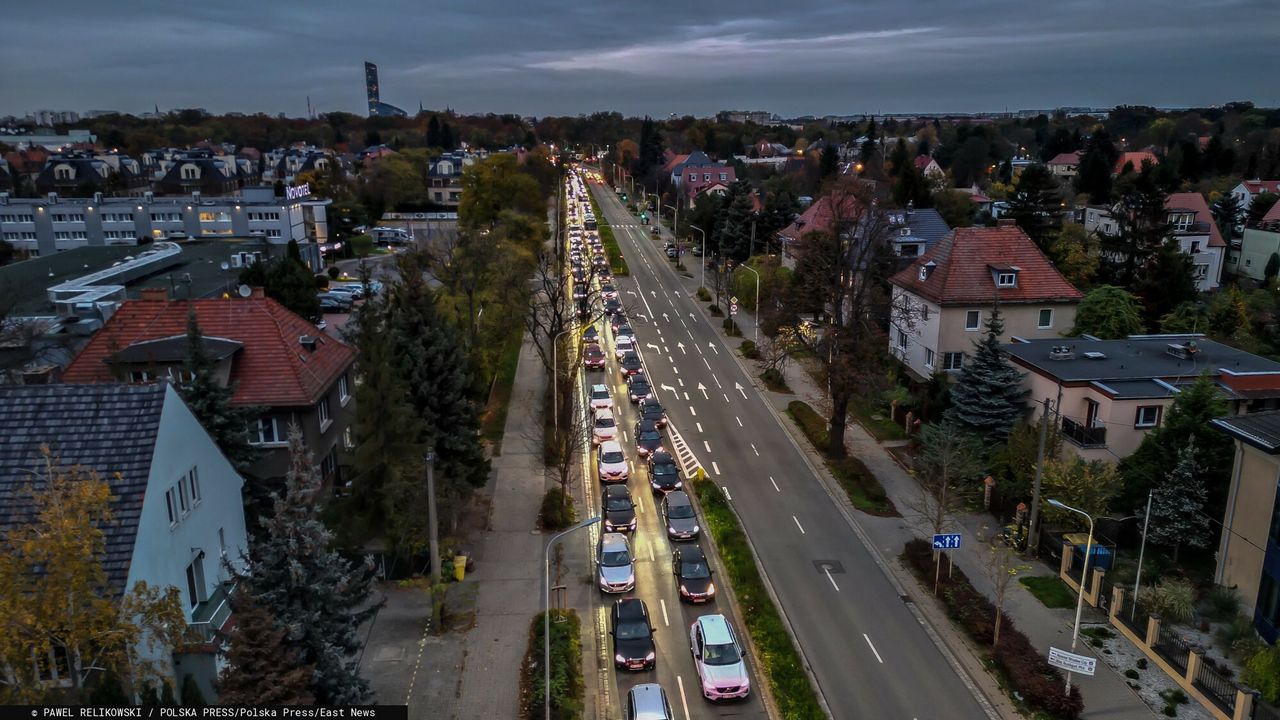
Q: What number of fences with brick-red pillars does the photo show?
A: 1